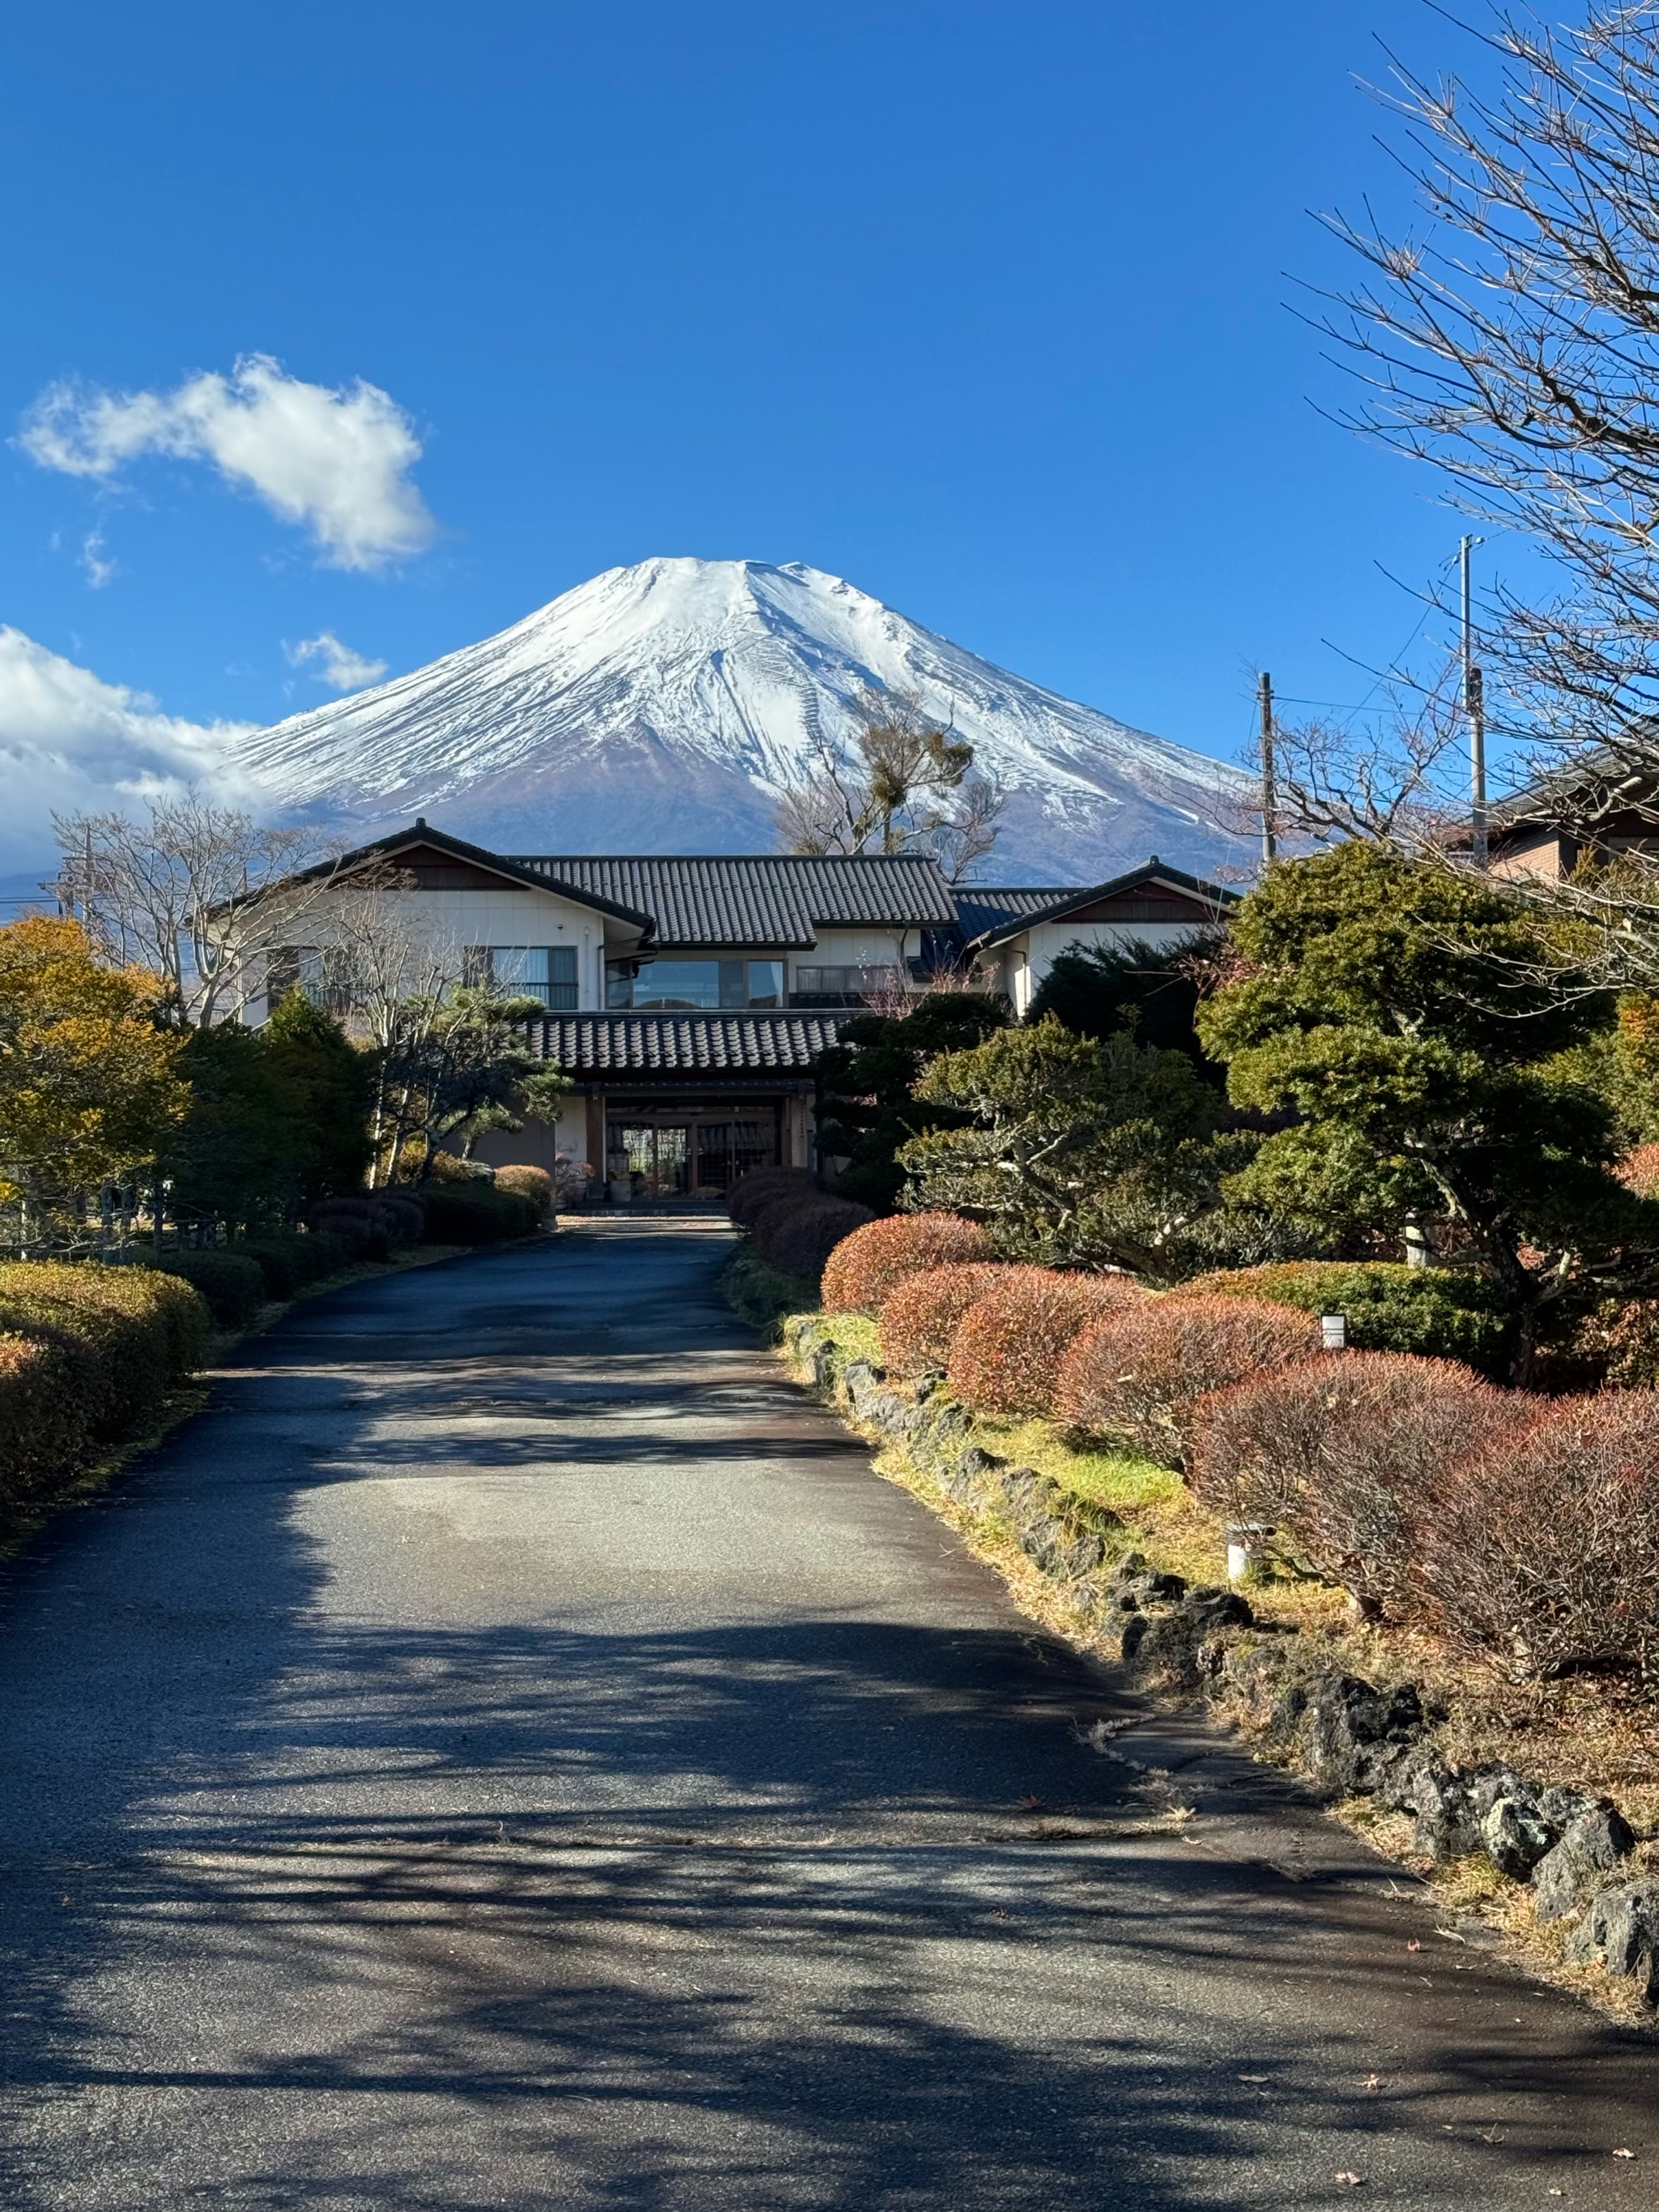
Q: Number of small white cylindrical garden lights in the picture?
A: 2